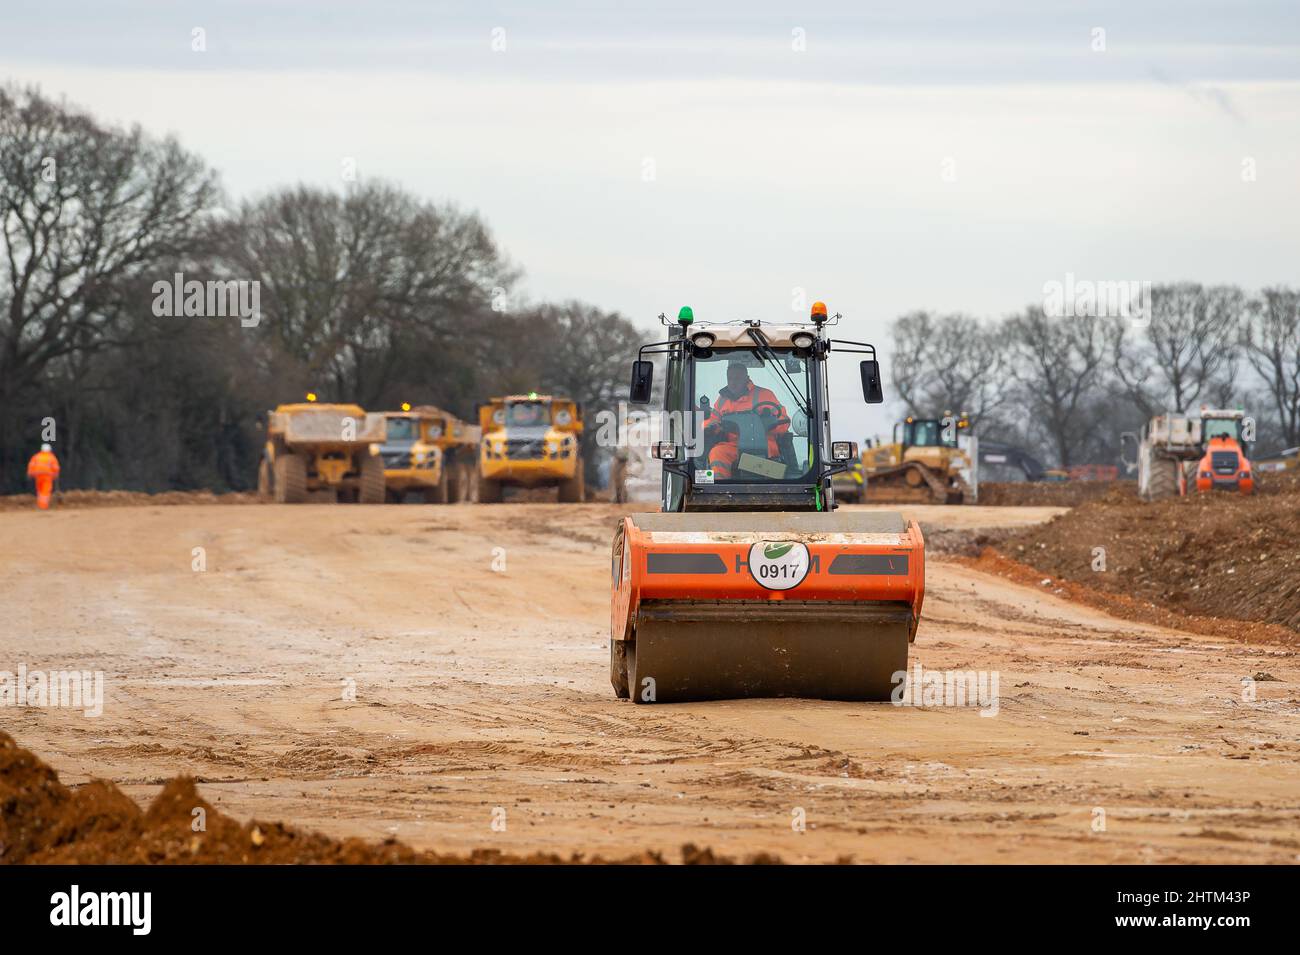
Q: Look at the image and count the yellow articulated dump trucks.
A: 3